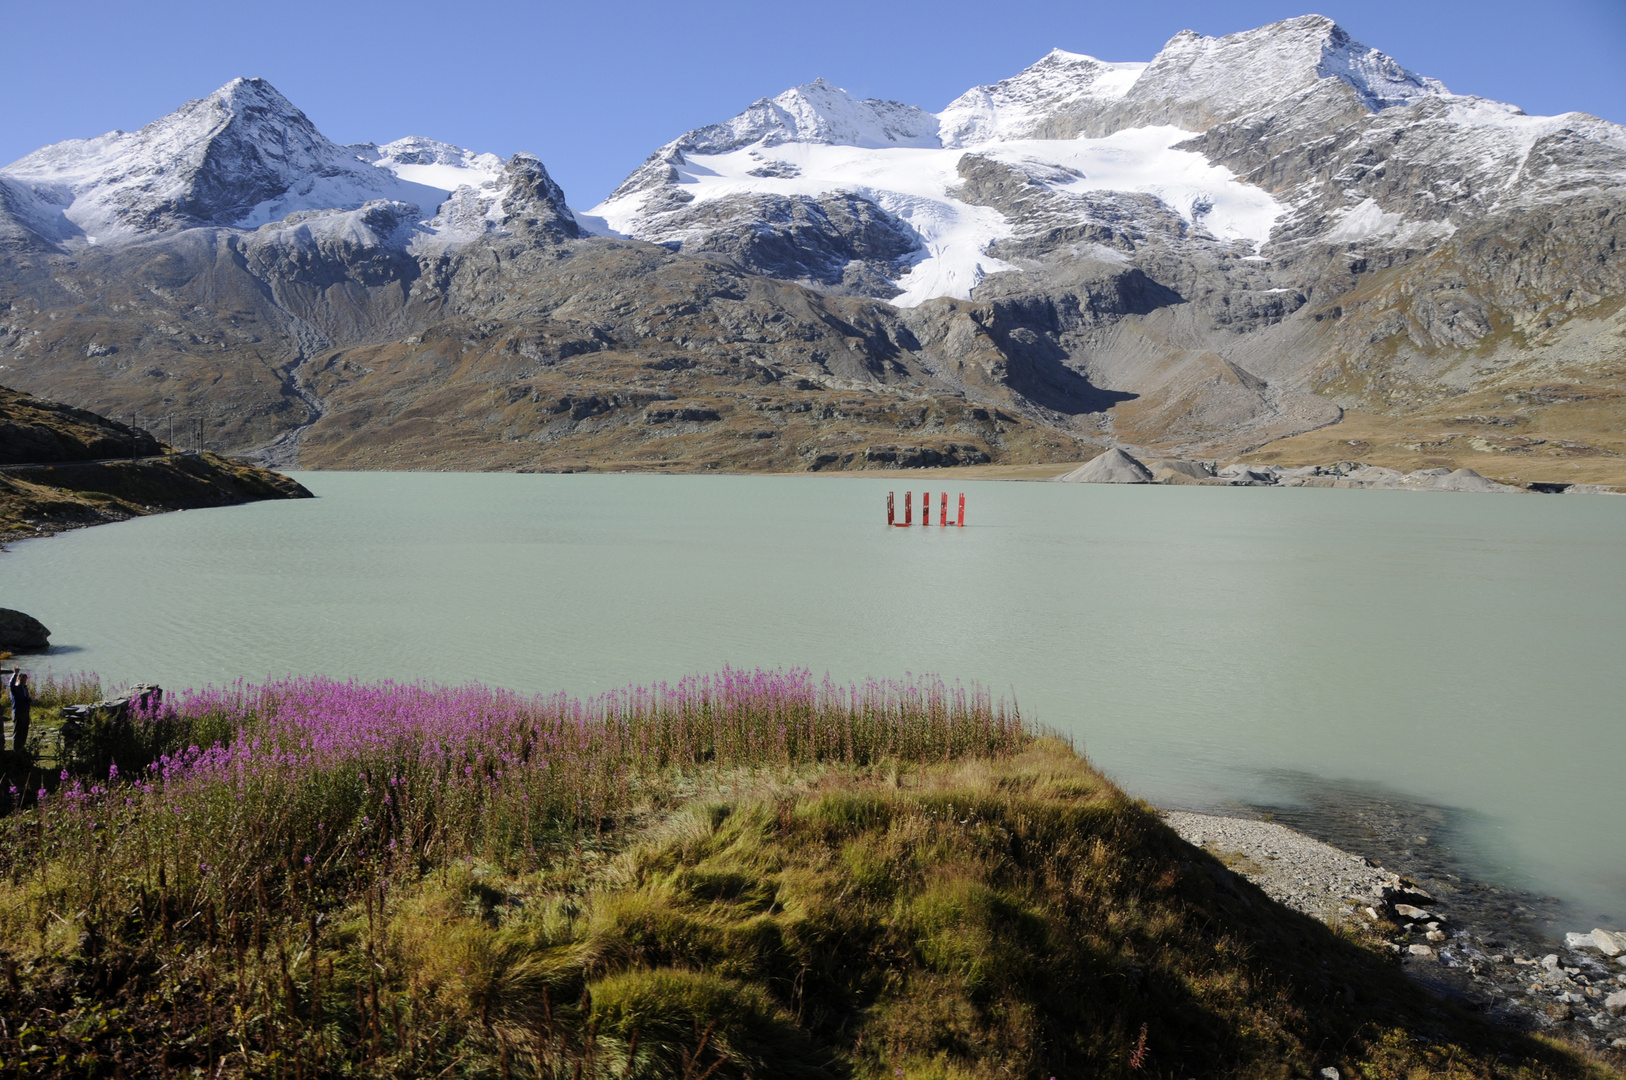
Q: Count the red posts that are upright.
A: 5